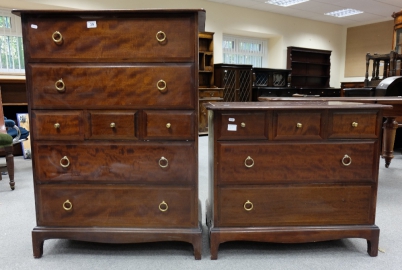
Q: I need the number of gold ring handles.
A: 11